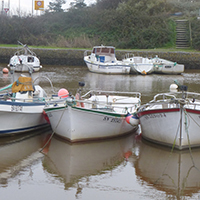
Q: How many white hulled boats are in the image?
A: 7